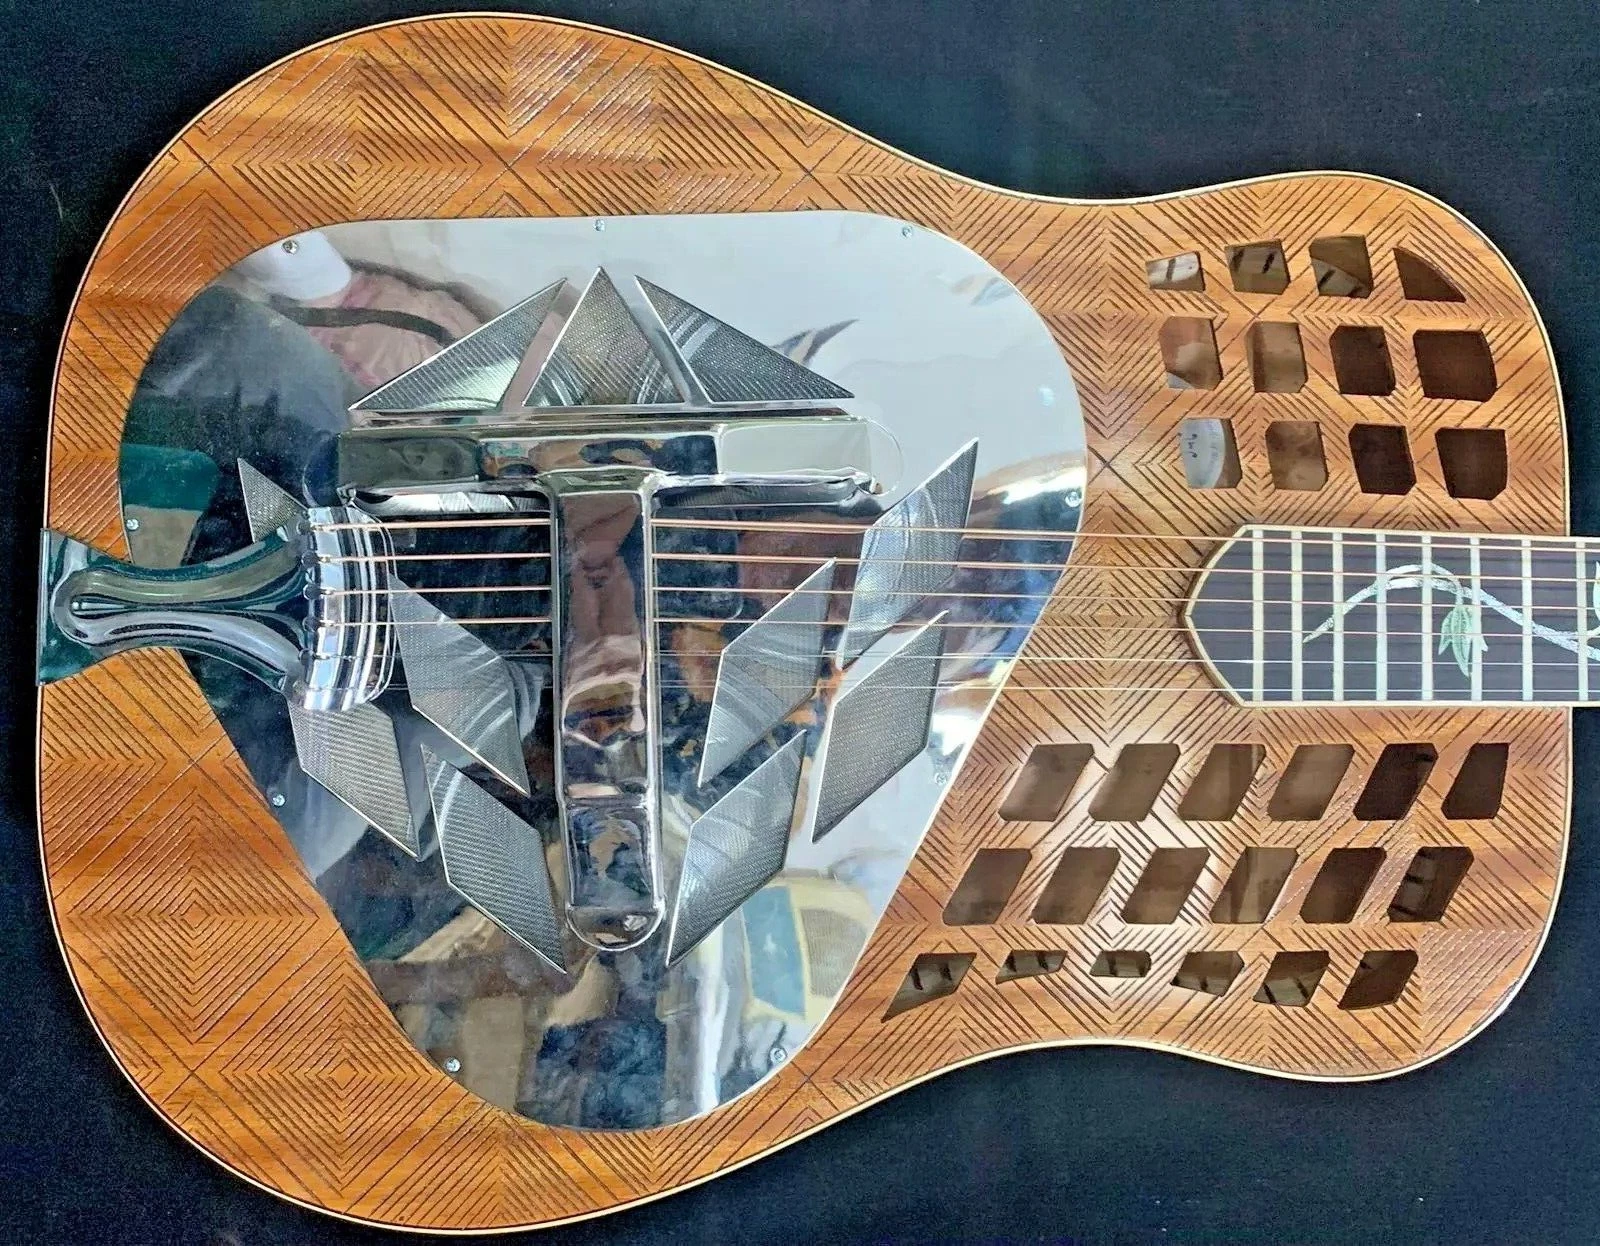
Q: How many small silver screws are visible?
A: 9